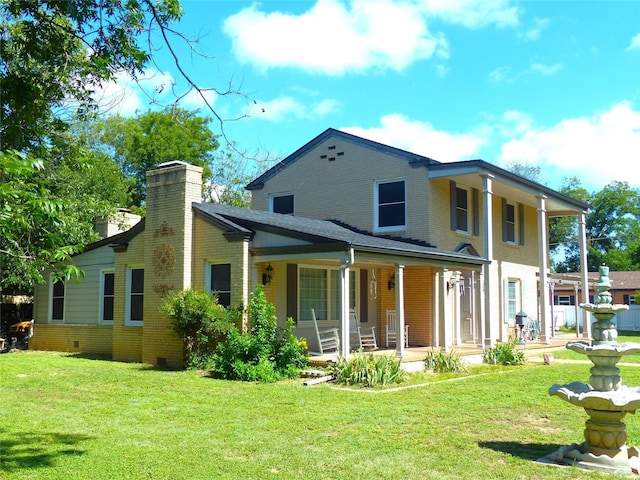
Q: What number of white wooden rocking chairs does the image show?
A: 3